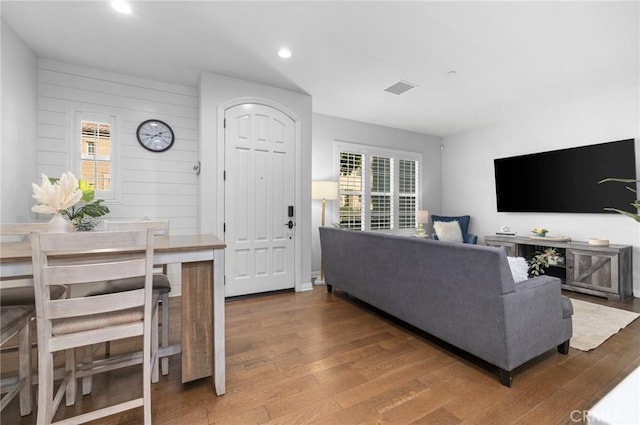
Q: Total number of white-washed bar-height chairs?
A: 4